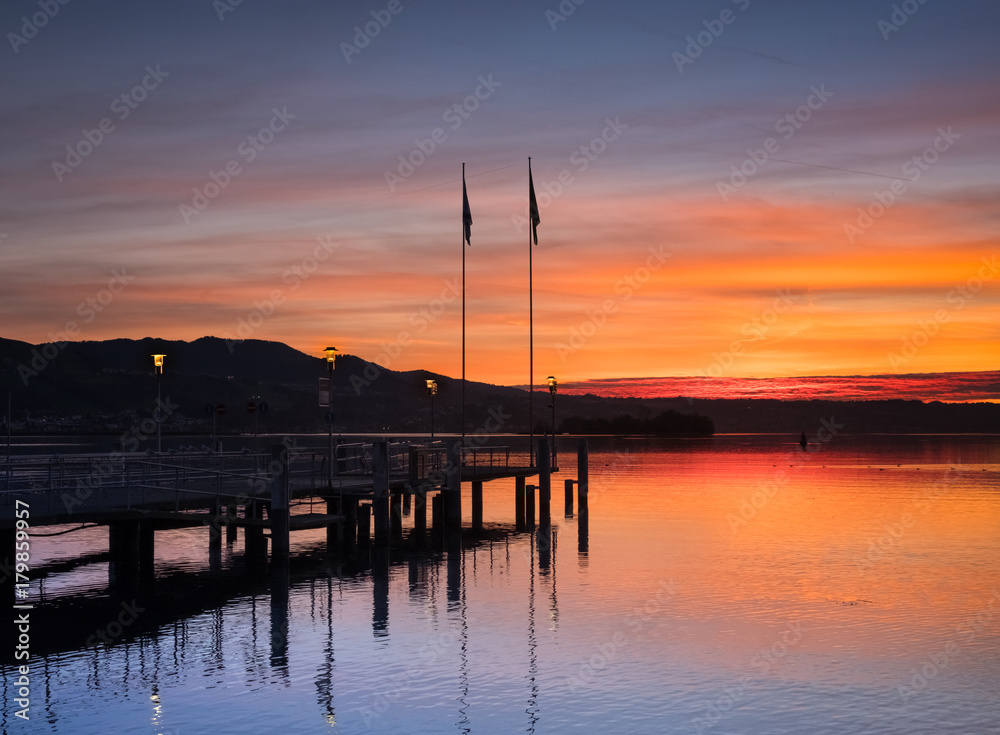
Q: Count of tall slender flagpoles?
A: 2